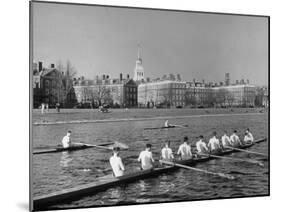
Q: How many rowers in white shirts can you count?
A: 11